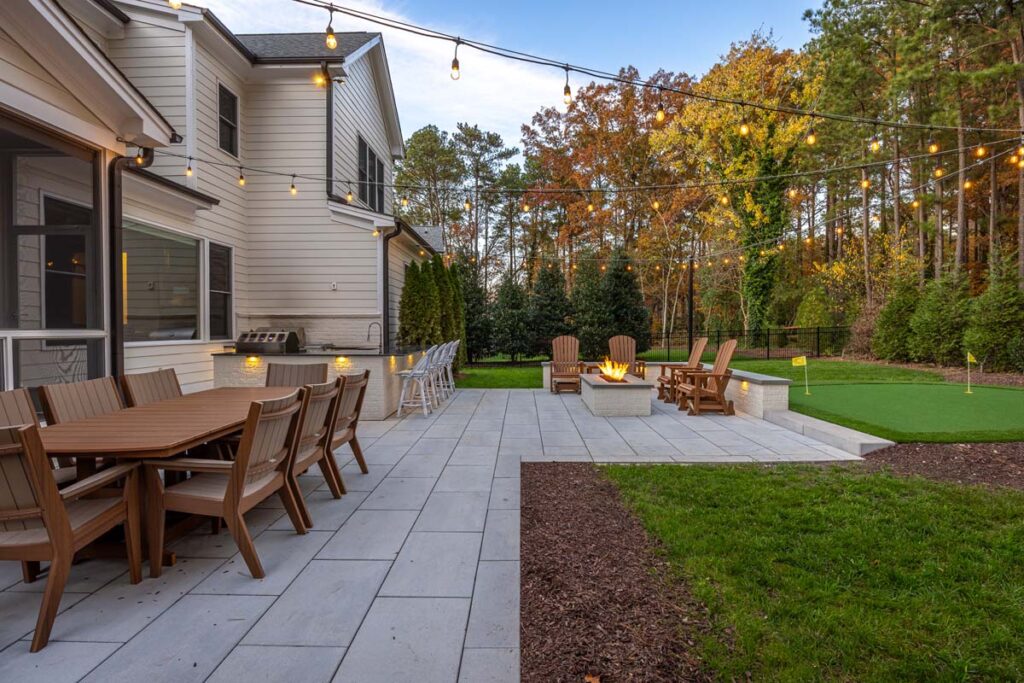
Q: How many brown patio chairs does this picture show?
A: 12